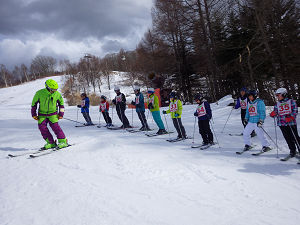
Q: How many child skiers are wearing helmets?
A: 10